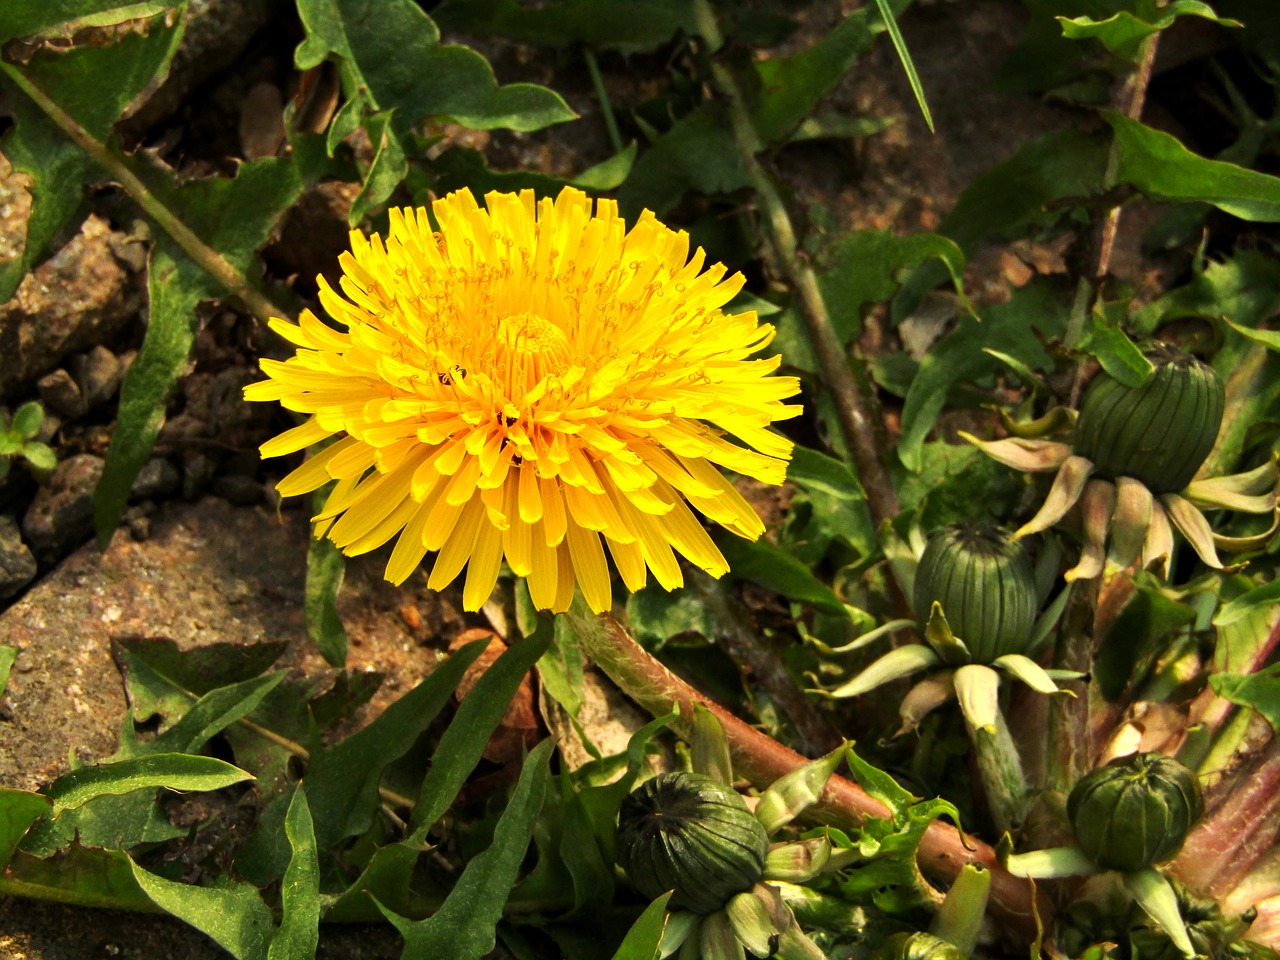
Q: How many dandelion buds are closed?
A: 4